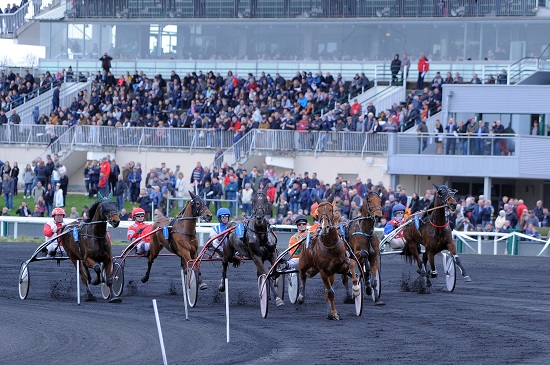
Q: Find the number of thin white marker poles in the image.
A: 4